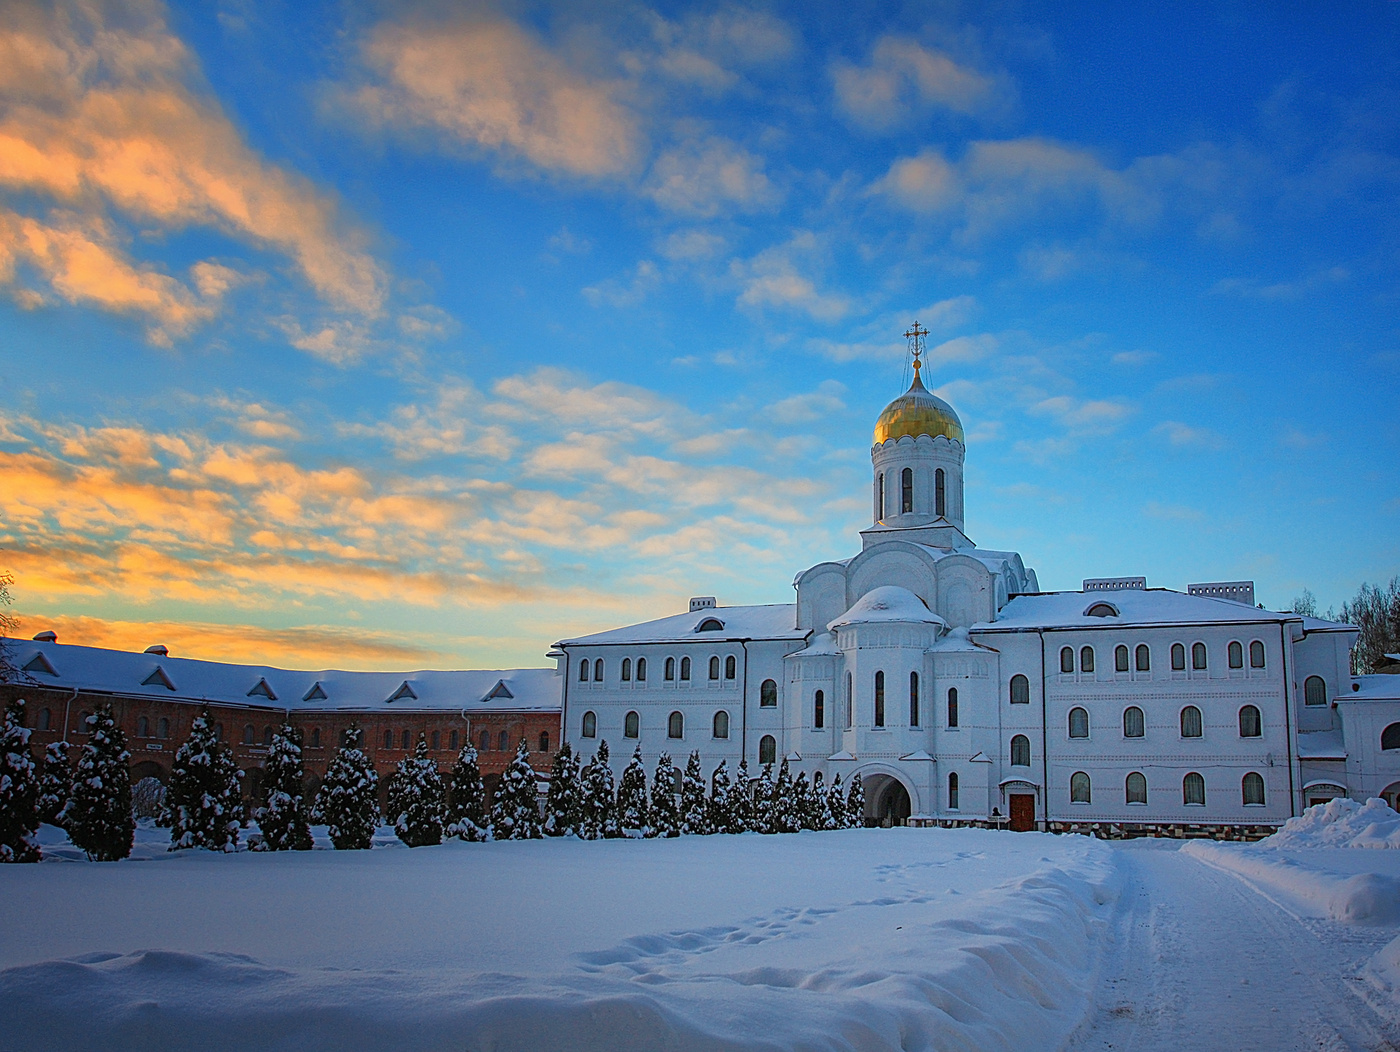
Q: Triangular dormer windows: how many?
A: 6